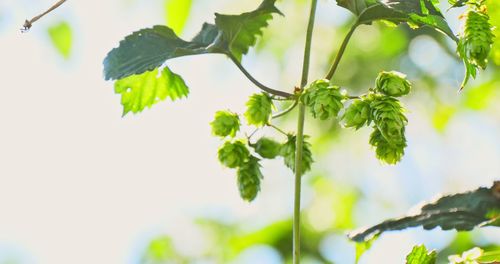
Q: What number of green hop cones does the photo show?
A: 12